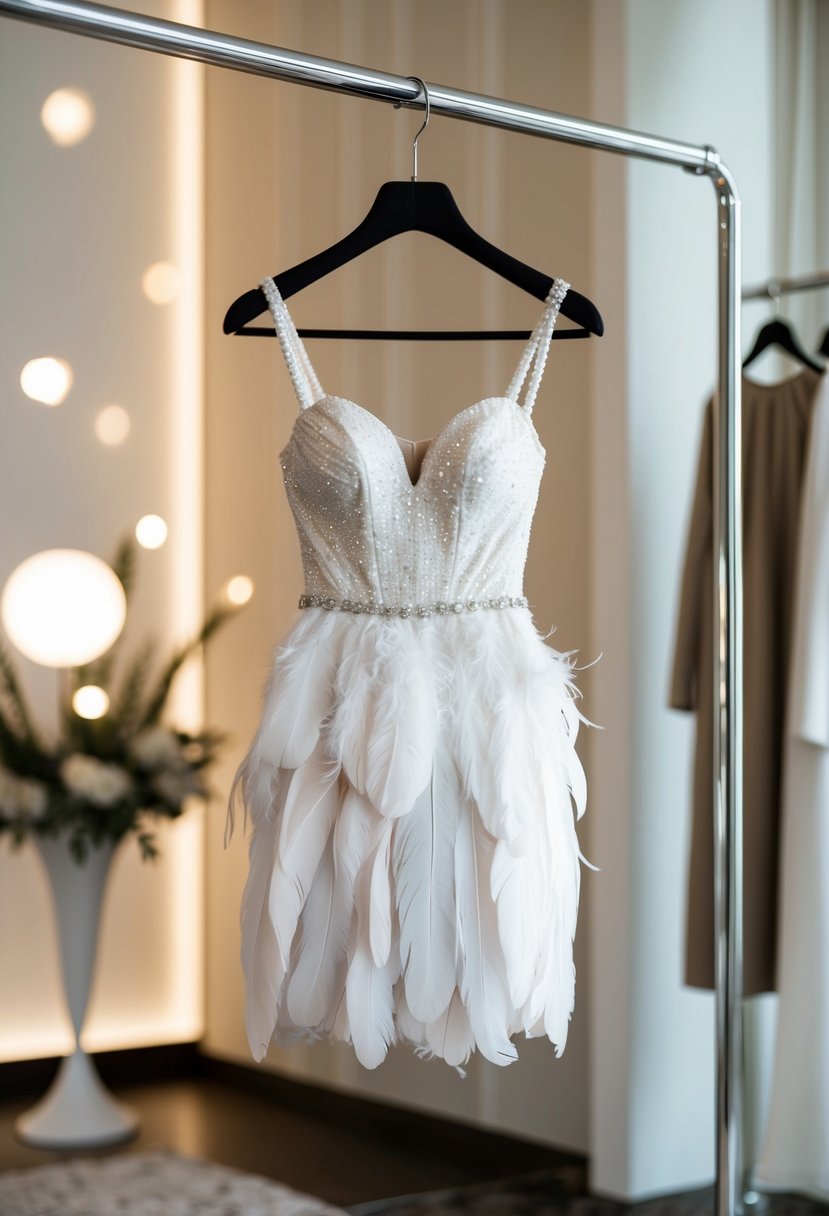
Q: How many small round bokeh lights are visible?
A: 7